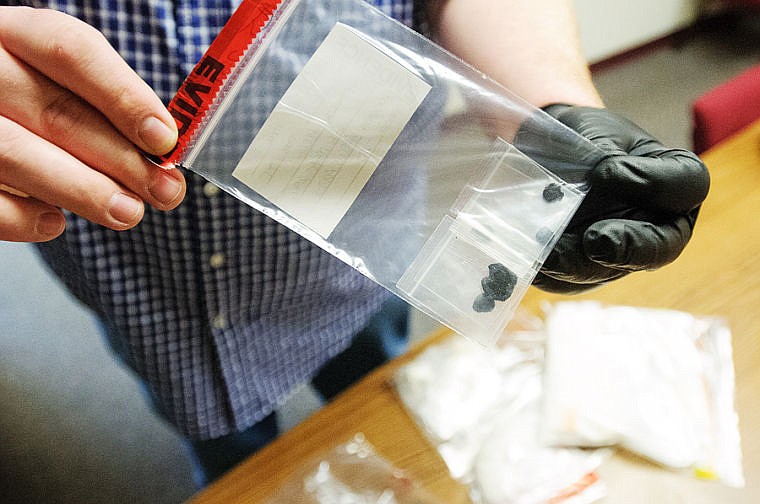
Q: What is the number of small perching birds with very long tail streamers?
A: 0